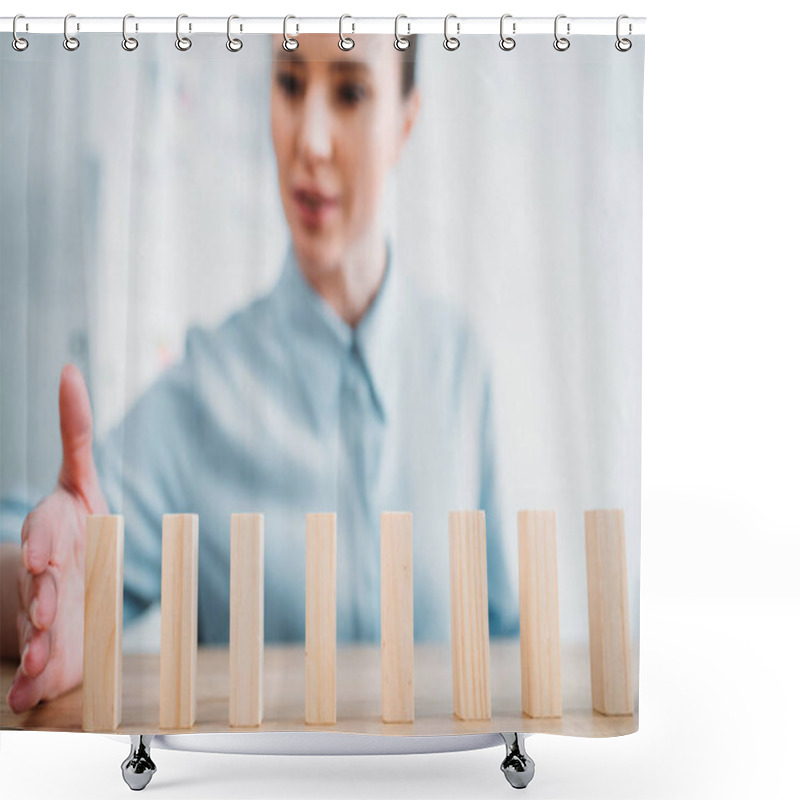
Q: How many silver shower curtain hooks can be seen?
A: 12